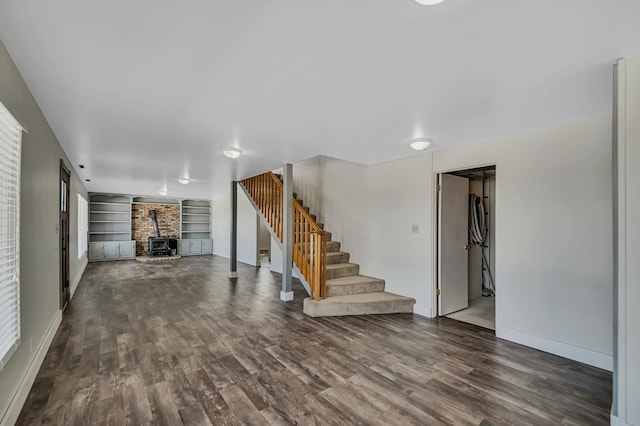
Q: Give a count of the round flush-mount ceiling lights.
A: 5